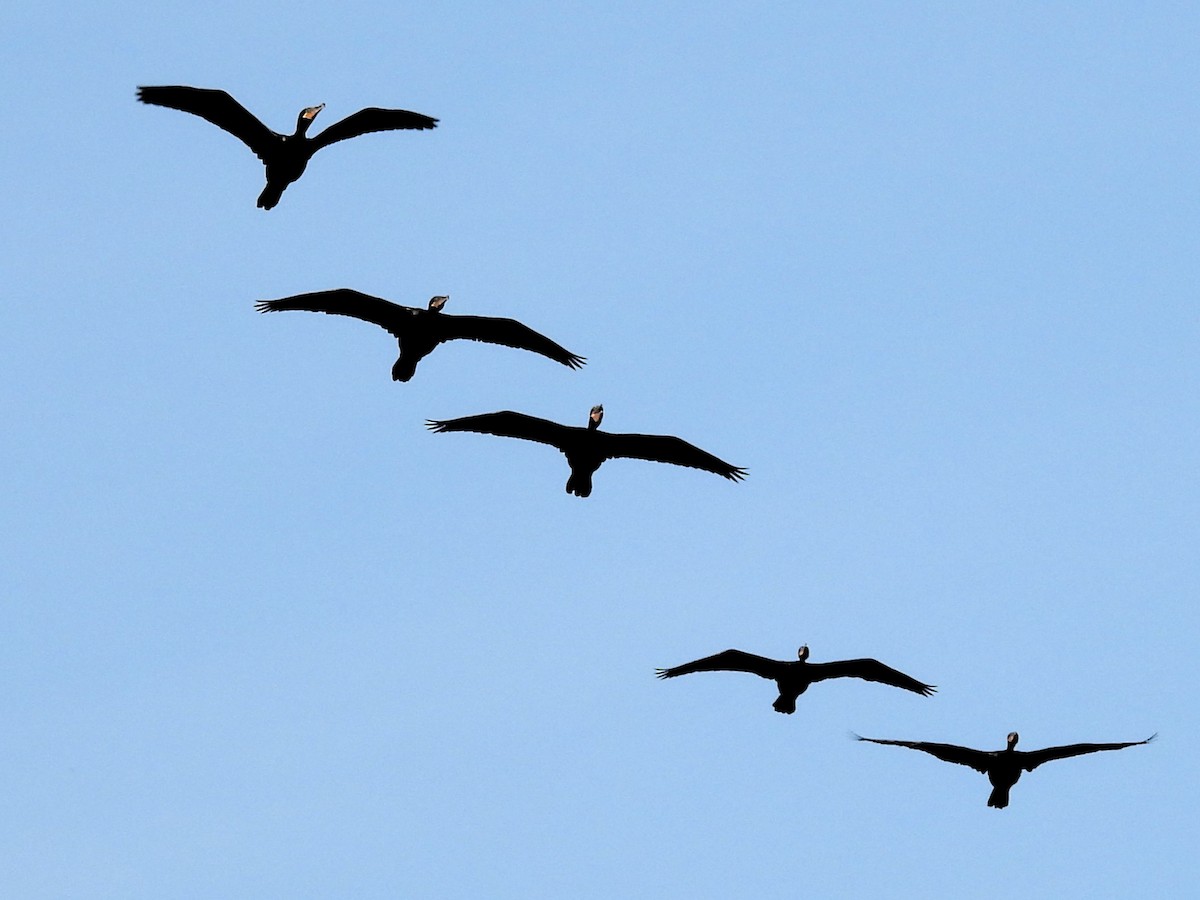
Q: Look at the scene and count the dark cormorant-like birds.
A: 5